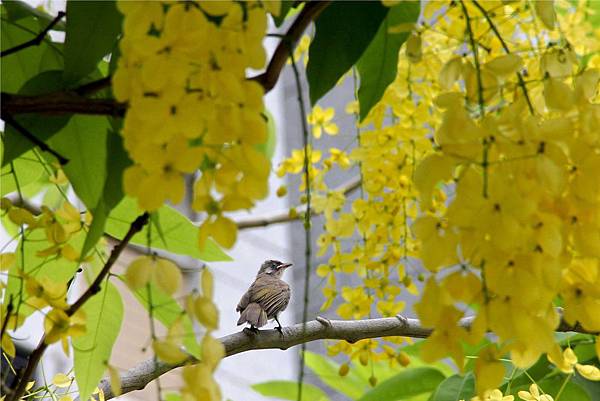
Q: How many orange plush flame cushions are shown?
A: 0